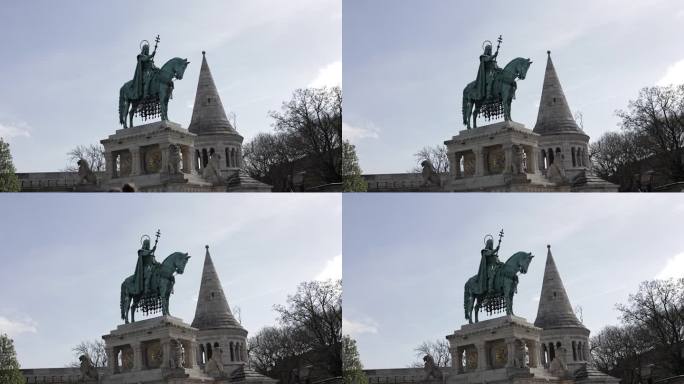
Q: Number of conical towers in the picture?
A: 4